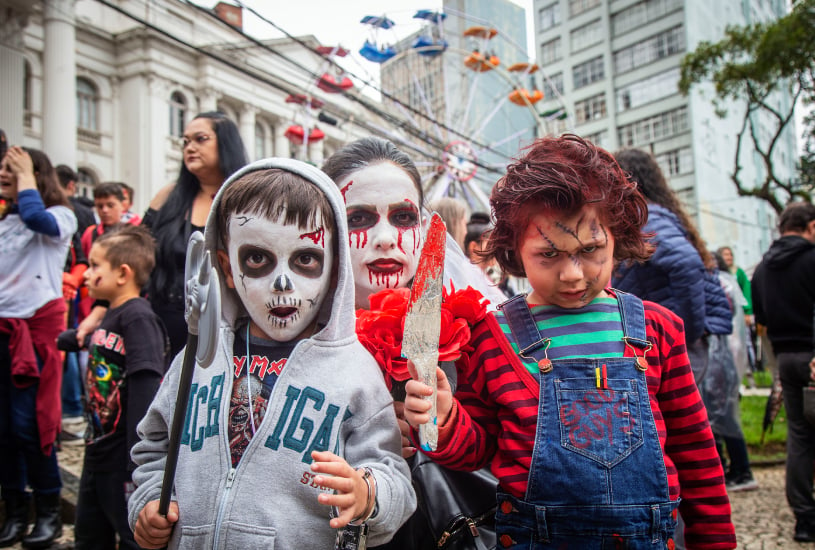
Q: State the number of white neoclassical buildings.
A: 1